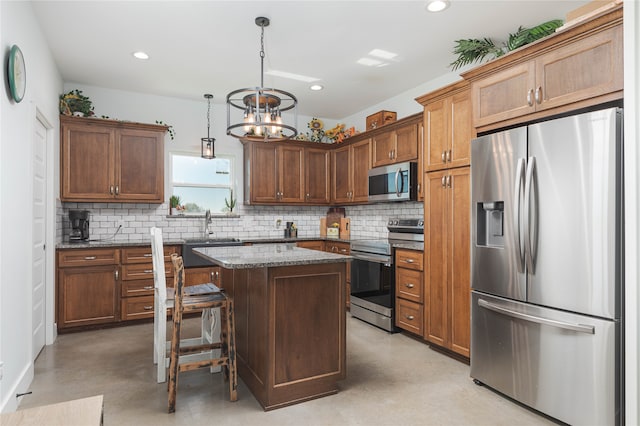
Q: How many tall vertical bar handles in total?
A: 2